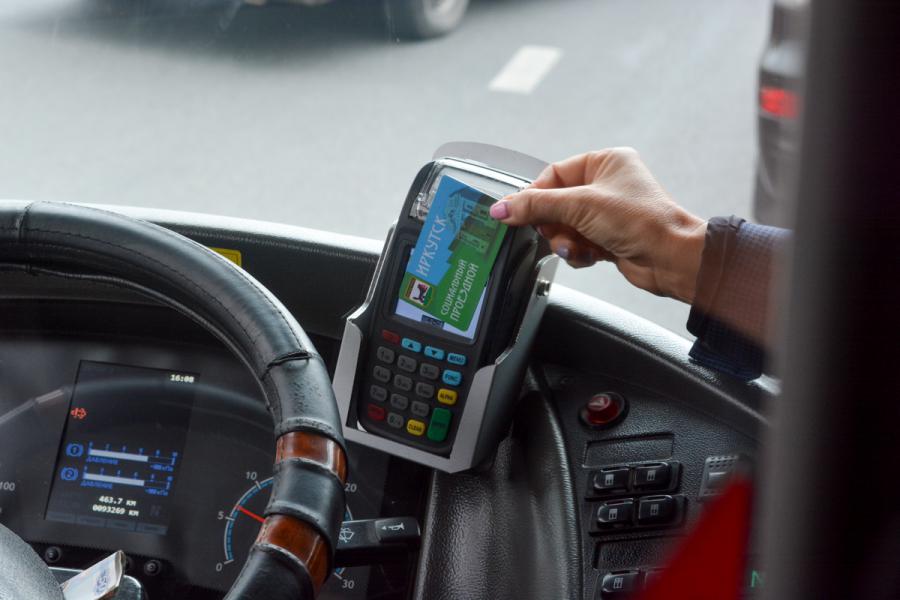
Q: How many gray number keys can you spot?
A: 10